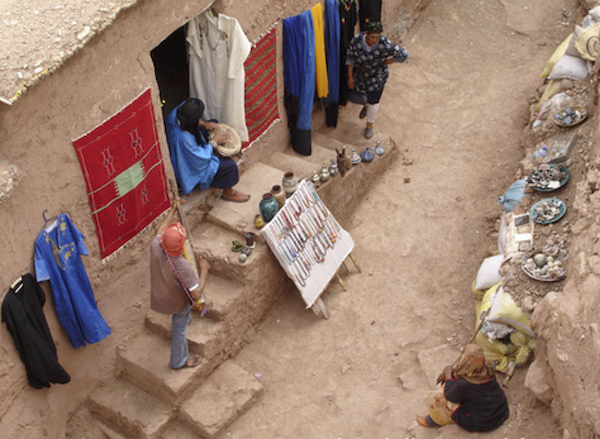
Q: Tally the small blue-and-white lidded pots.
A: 3